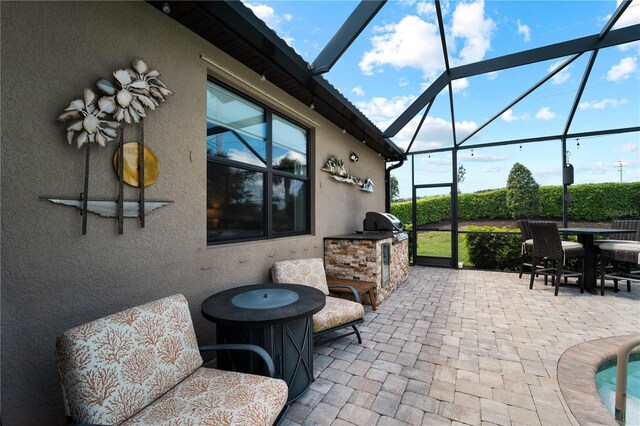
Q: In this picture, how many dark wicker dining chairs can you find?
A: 4